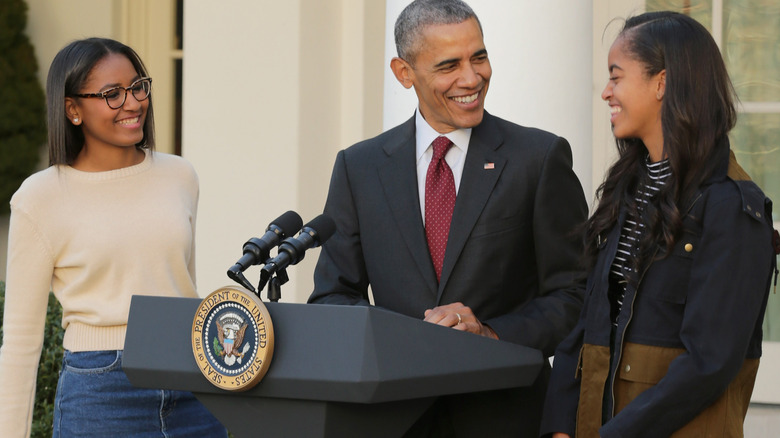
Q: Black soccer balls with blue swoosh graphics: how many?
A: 0